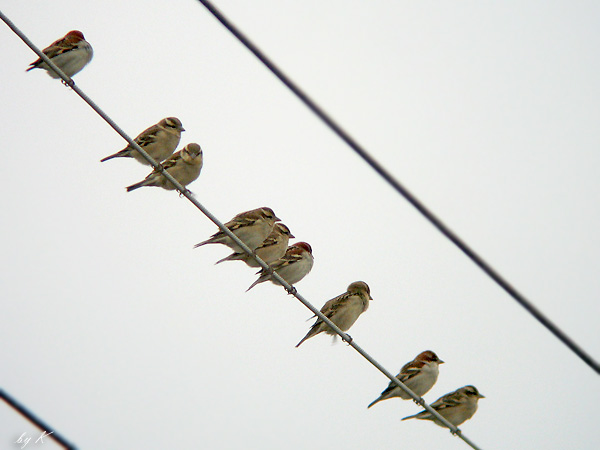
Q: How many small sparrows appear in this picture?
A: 9